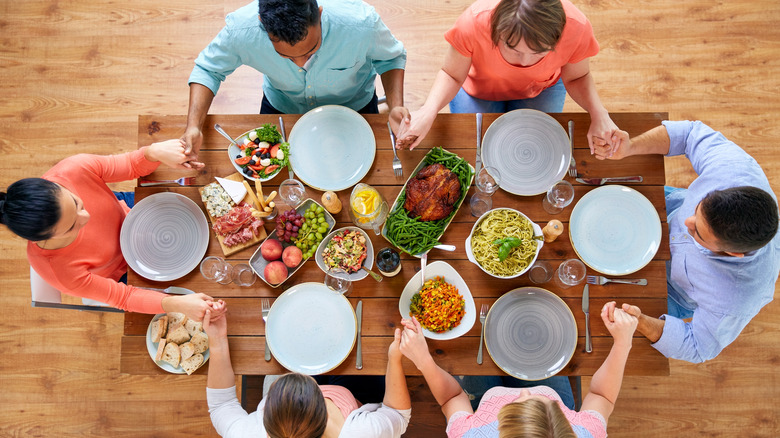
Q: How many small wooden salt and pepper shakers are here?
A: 2